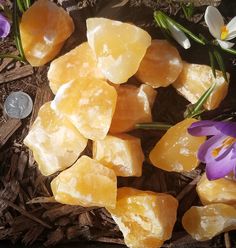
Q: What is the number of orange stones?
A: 14